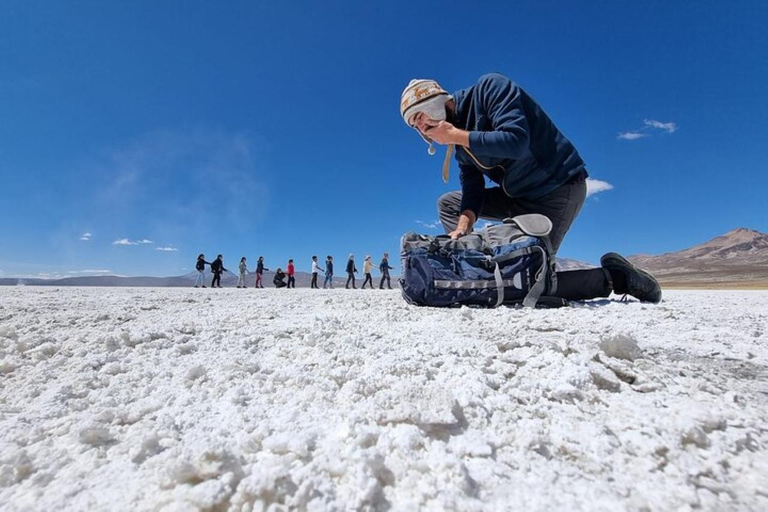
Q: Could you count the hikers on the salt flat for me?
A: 12